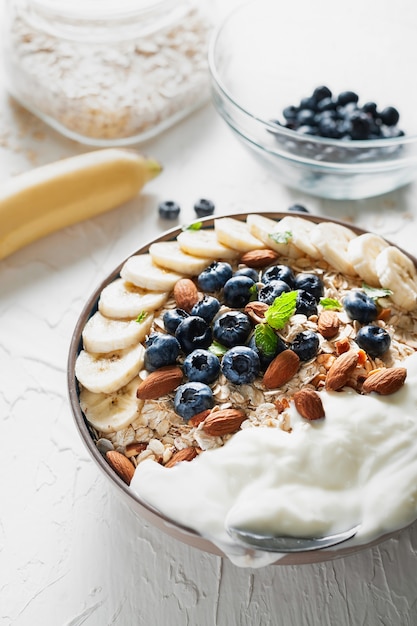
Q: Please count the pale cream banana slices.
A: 13